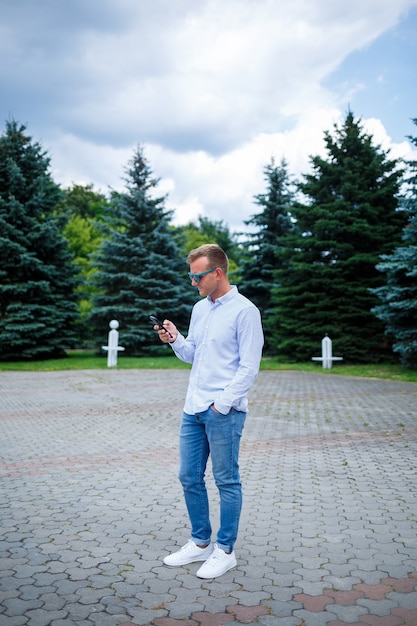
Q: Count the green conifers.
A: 5